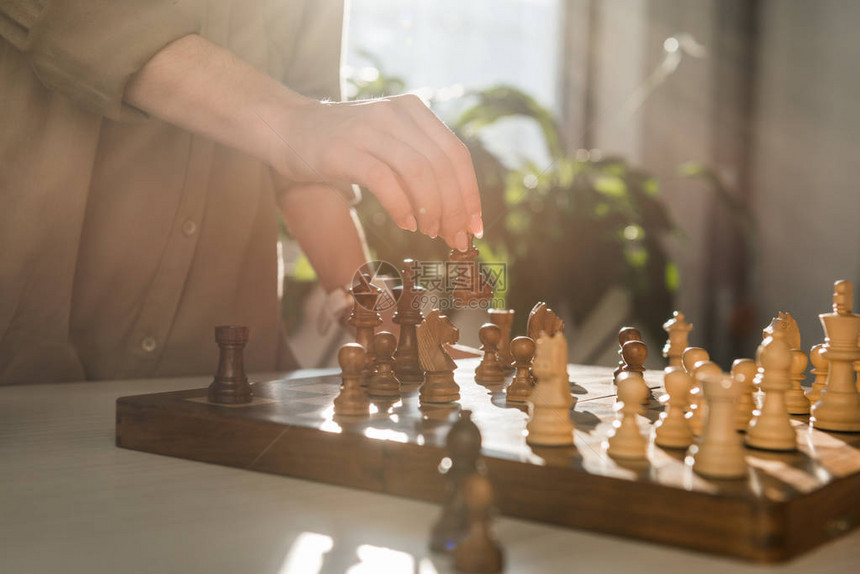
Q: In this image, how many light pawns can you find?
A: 7